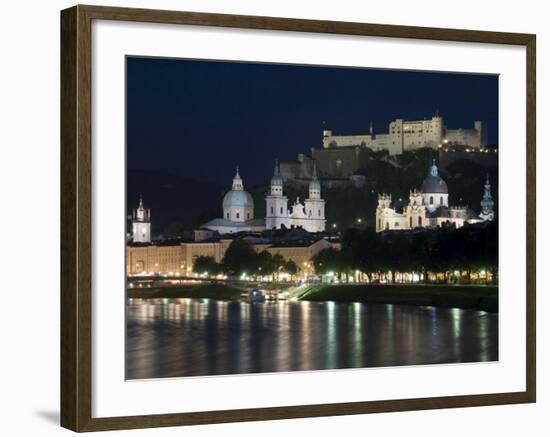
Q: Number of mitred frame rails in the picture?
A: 4